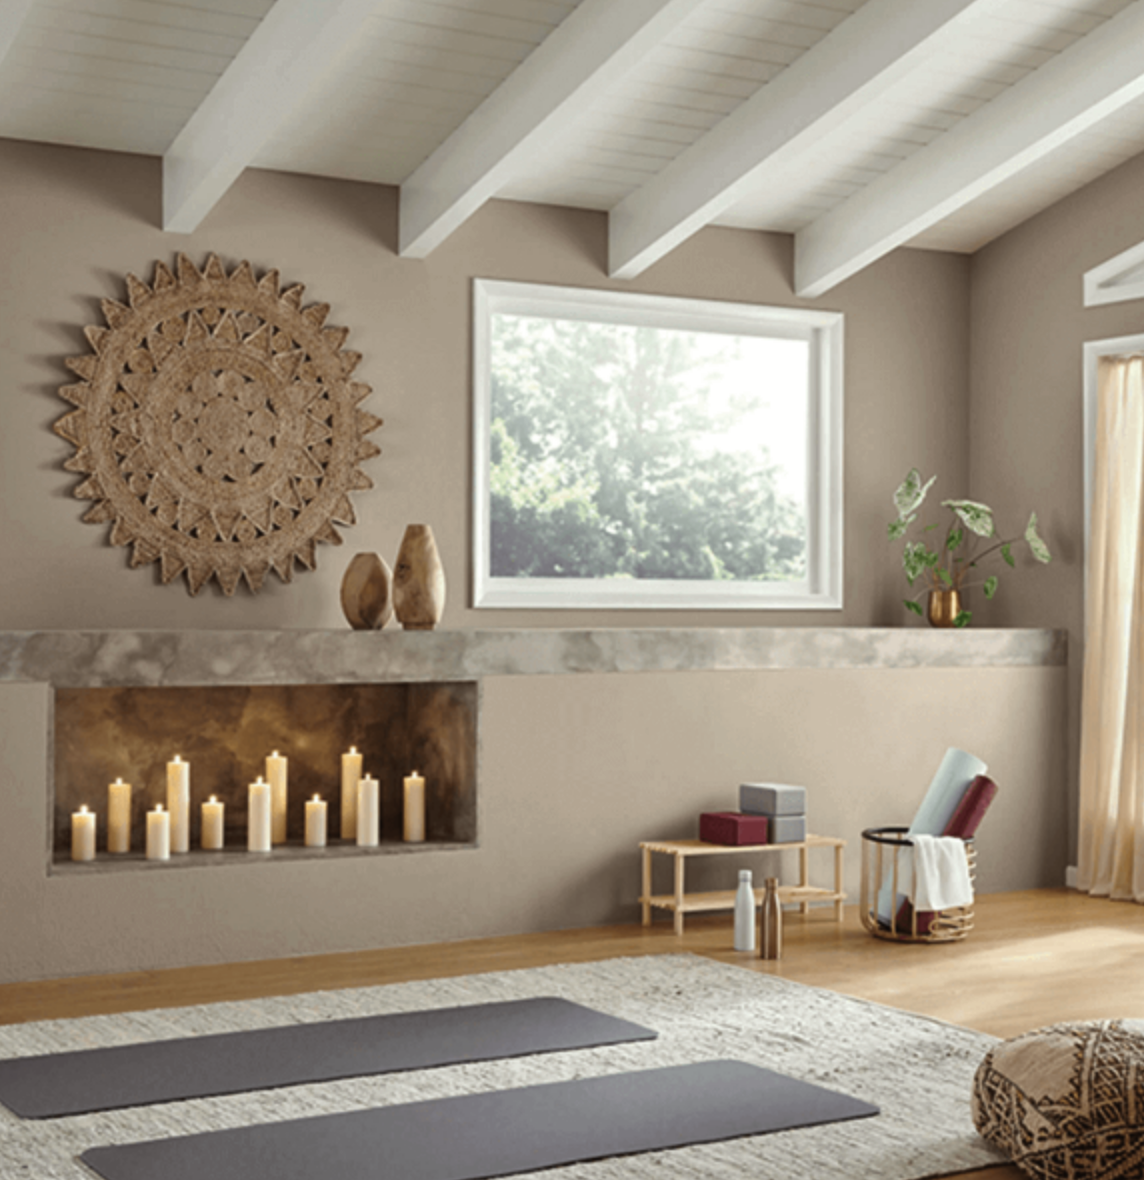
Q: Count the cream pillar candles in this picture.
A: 11